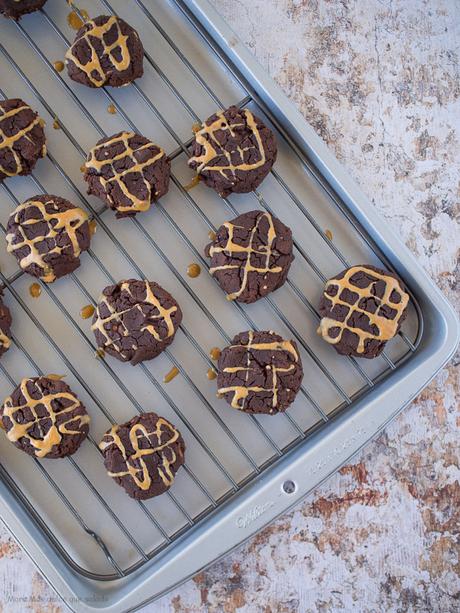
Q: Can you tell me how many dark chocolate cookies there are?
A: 13